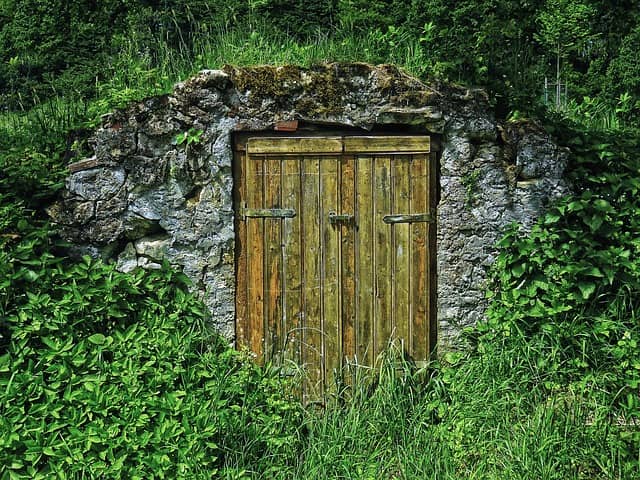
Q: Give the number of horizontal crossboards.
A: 2